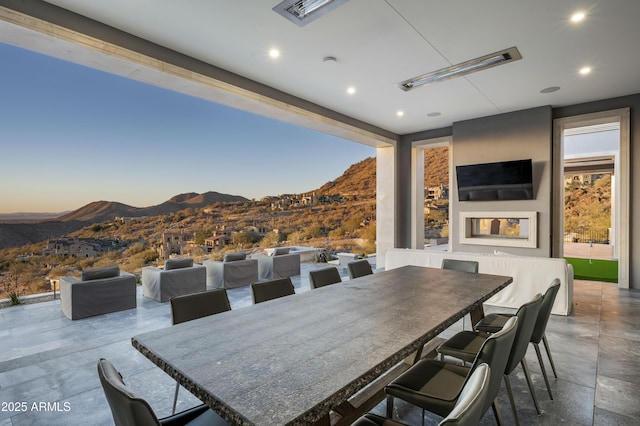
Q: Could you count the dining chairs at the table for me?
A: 10